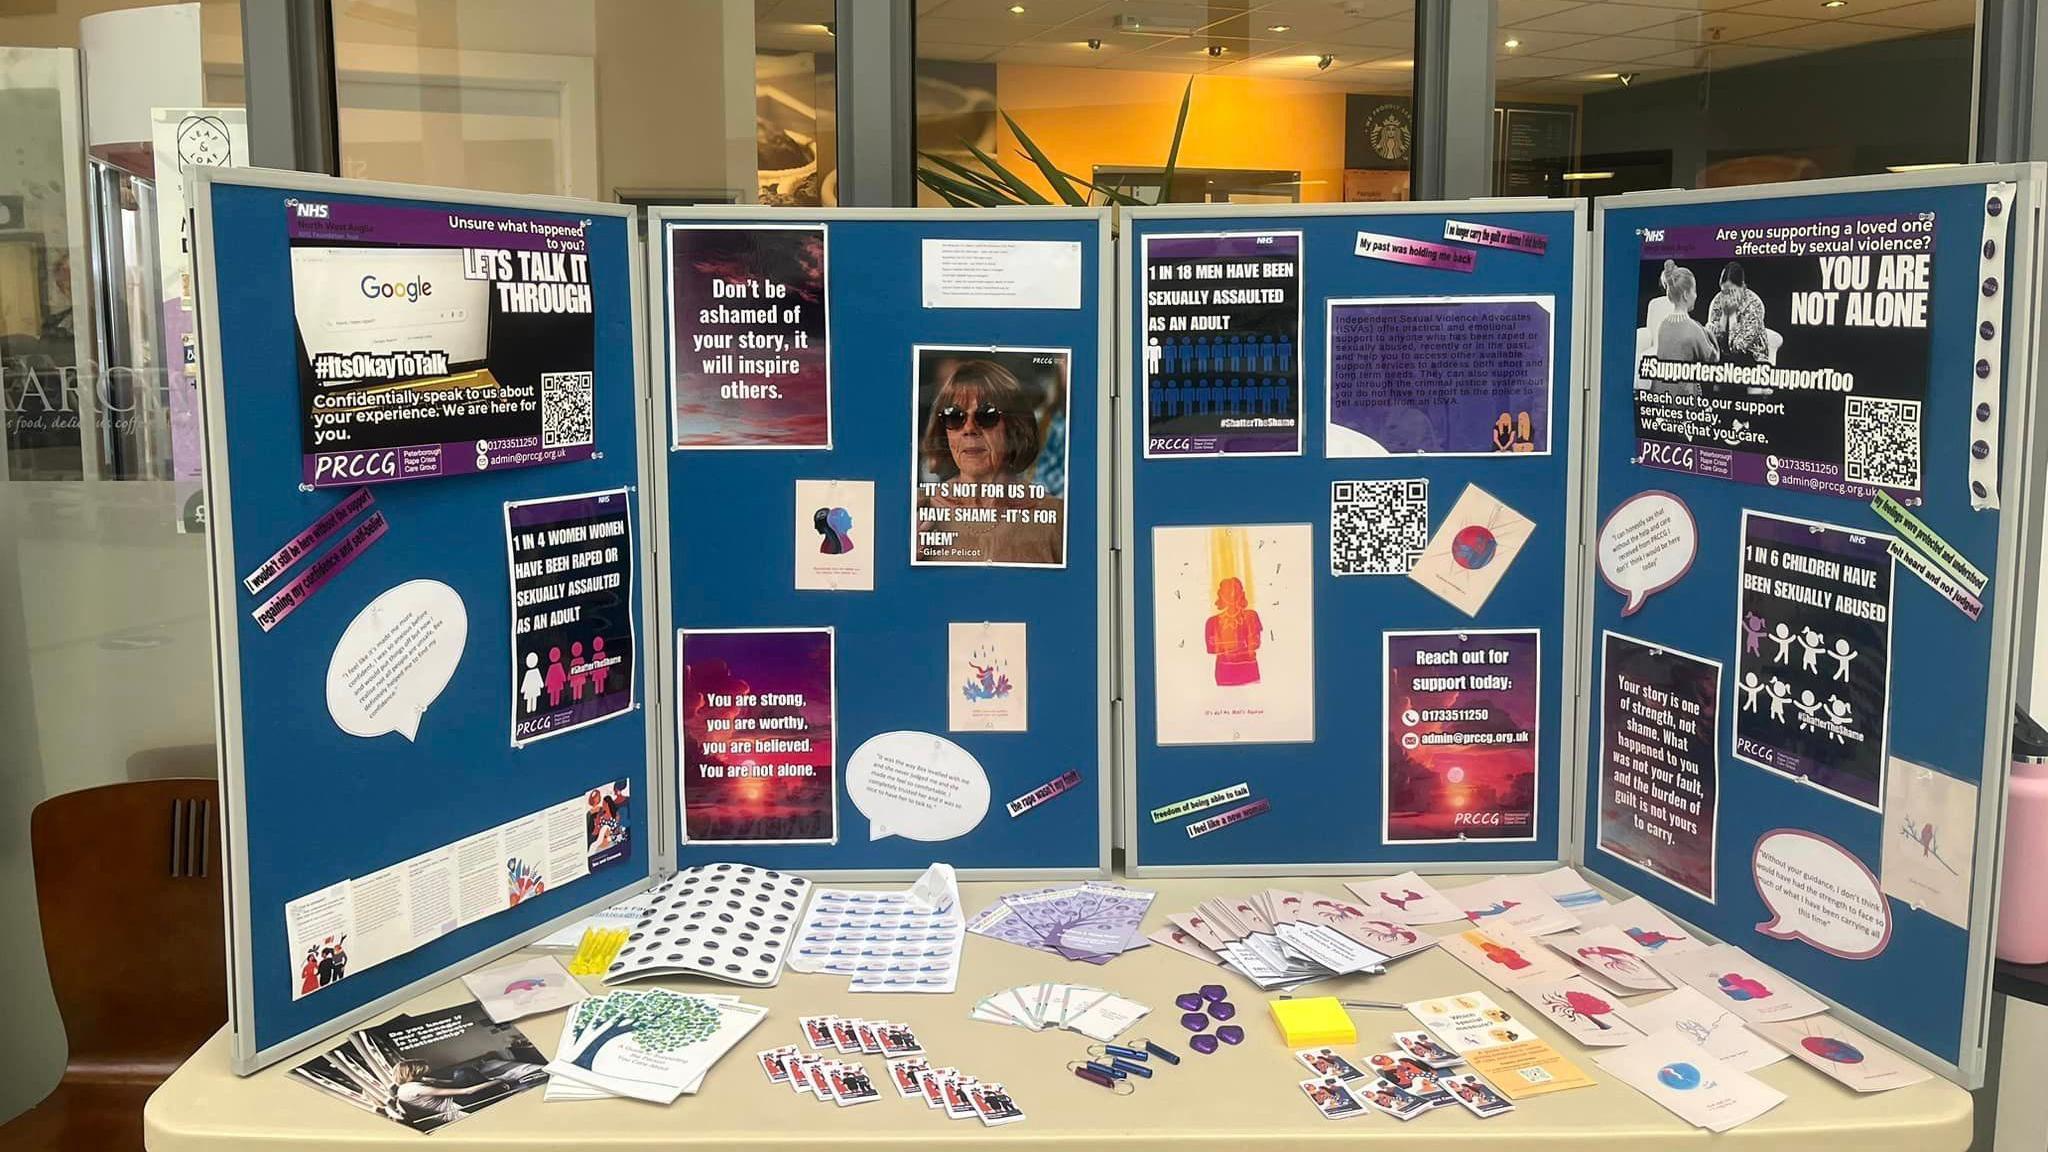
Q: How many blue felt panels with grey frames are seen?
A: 4